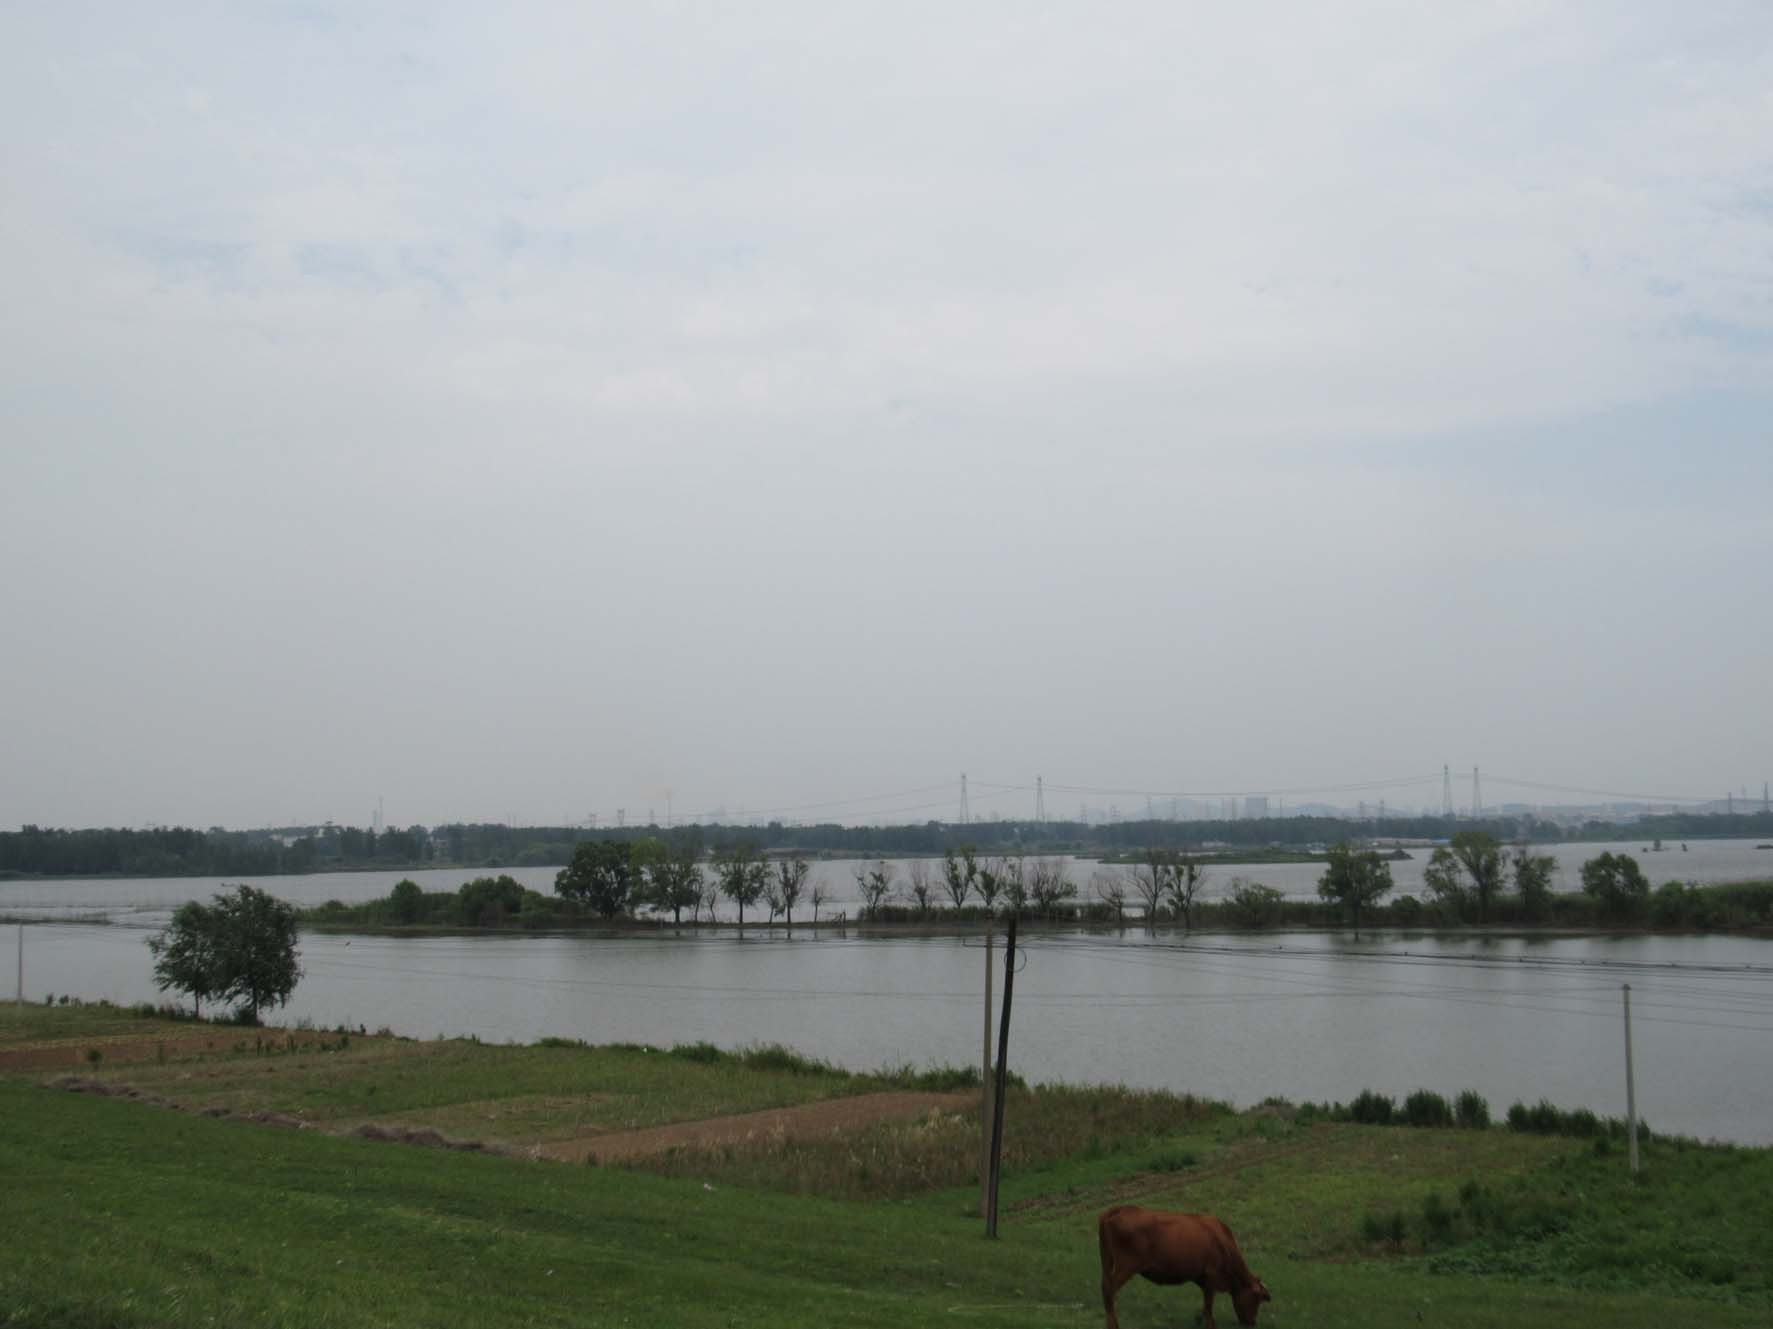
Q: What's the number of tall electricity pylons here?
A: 4